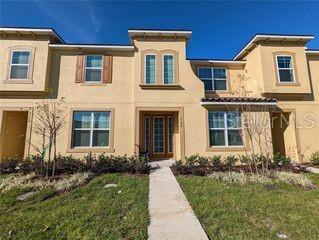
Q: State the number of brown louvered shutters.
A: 2